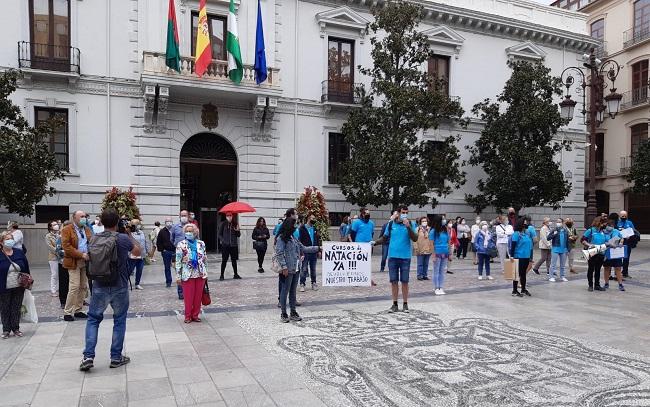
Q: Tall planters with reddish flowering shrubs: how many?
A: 2